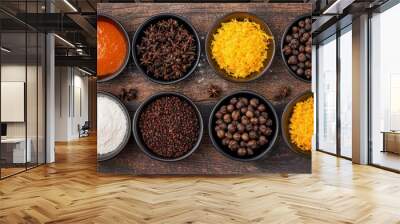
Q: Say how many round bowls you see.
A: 8